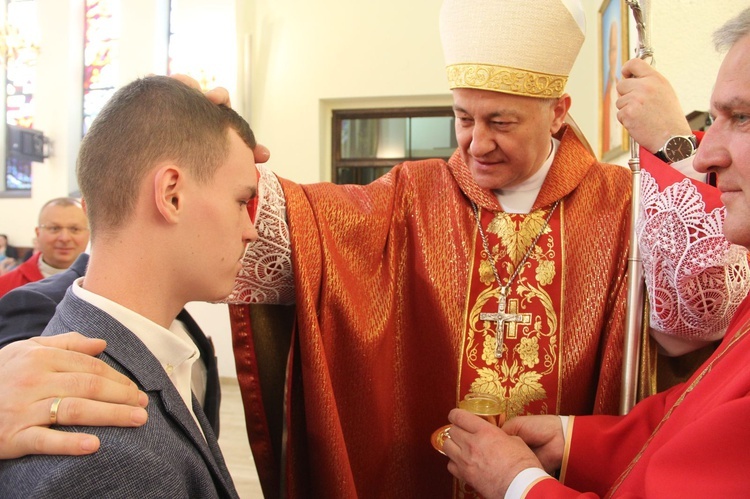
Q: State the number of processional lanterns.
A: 0